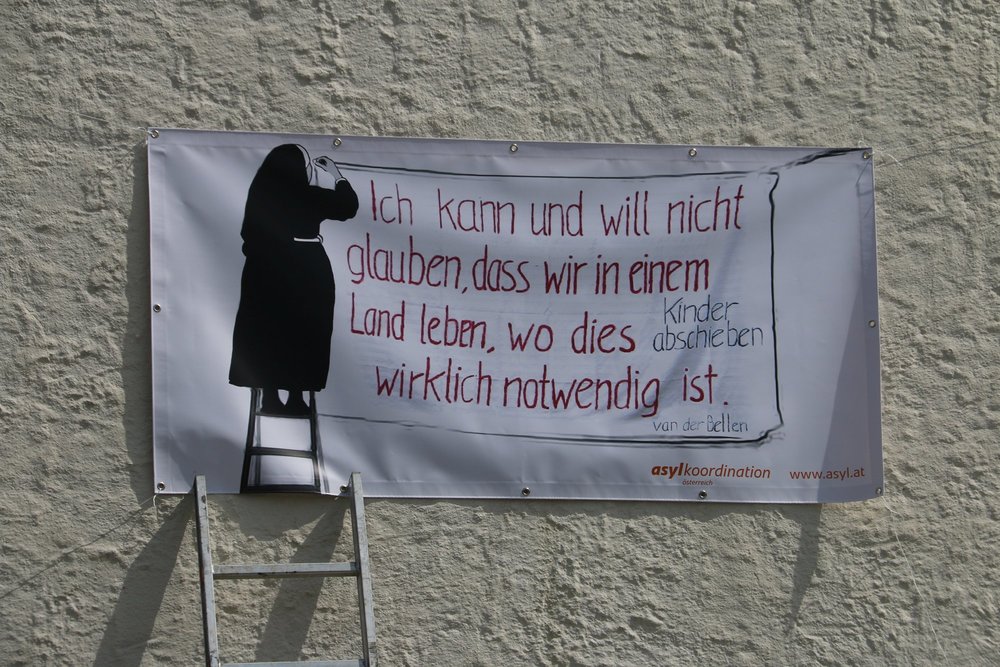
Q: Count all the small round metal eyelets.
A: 12